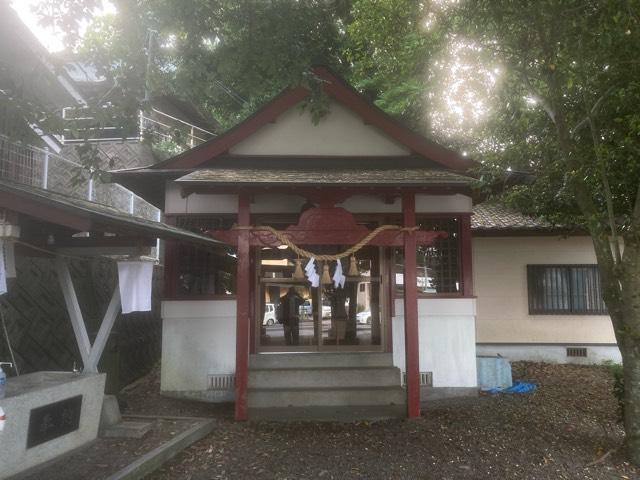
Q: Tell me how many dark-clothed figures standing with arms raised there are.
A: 1